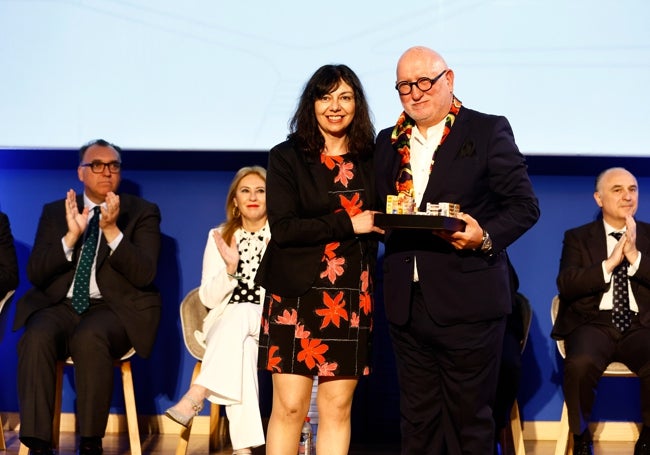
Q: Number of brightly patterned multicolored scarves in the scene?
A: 1